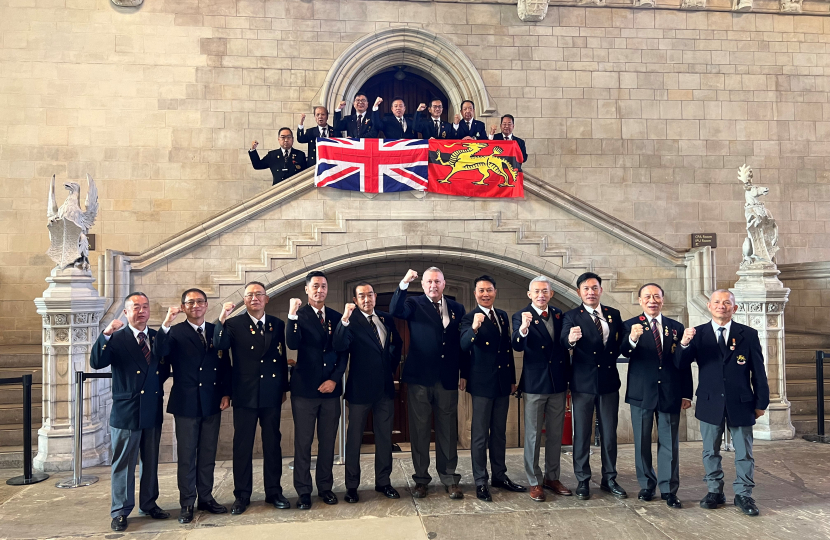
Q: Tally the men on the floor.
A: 11